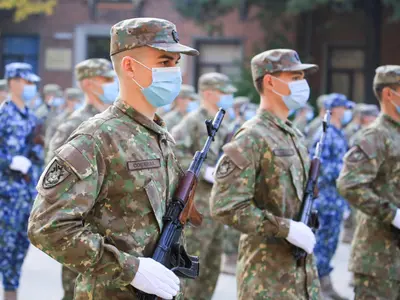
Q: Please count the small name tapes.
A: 2